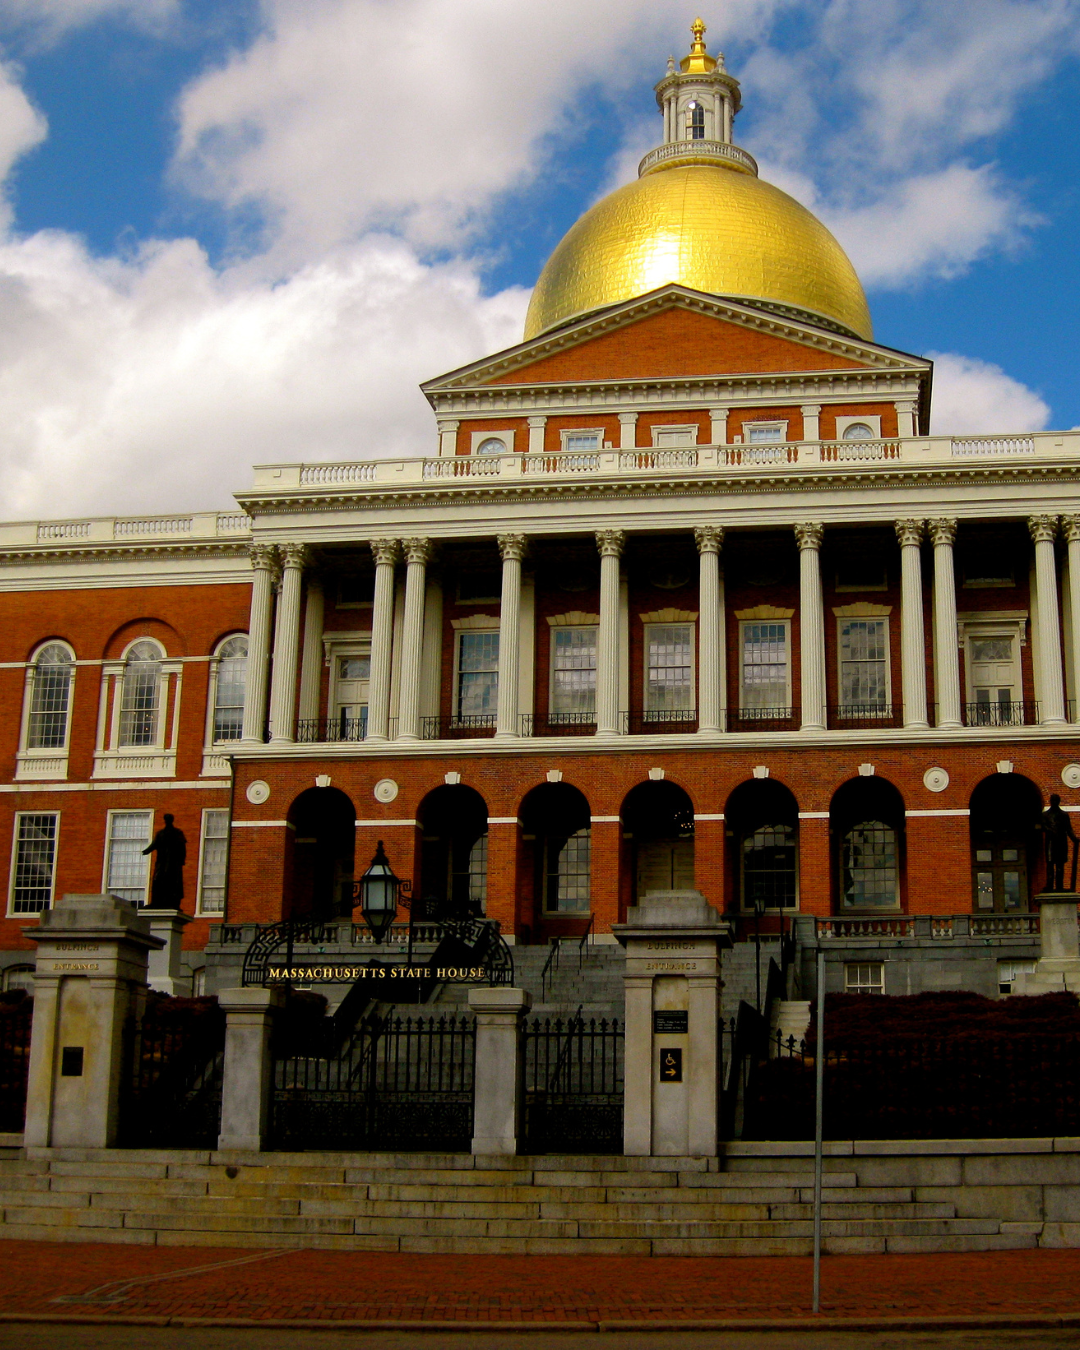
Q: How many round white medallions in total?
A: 4